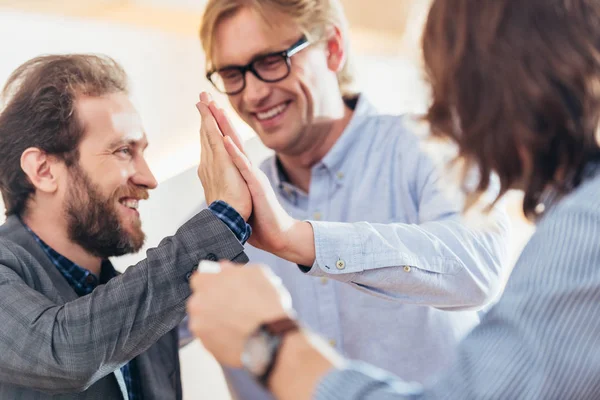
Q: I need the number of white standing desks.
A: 0